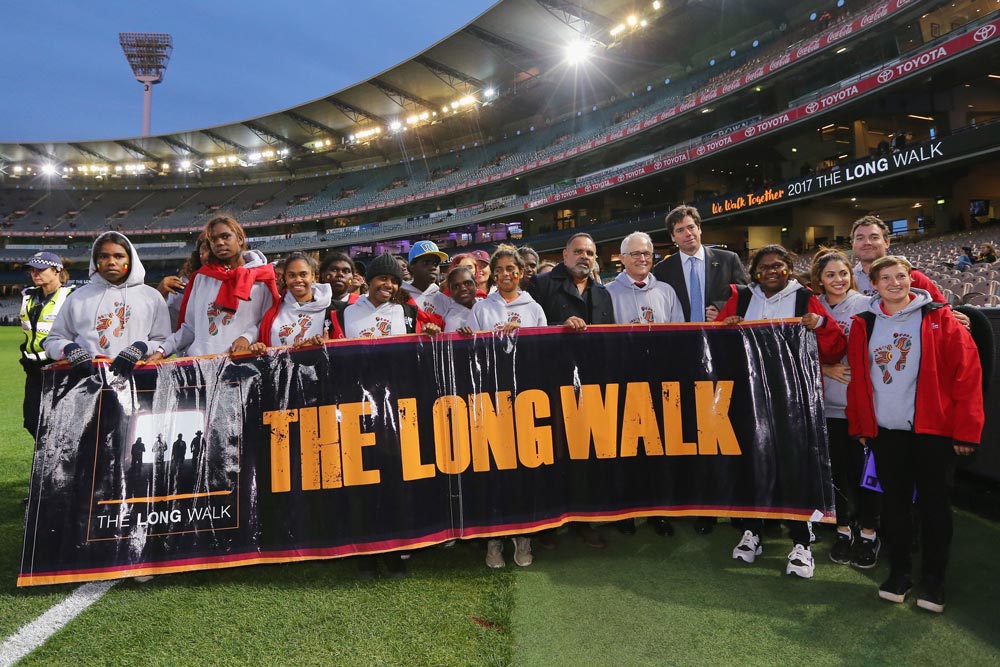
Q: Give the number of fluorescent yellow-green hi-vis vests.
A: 1